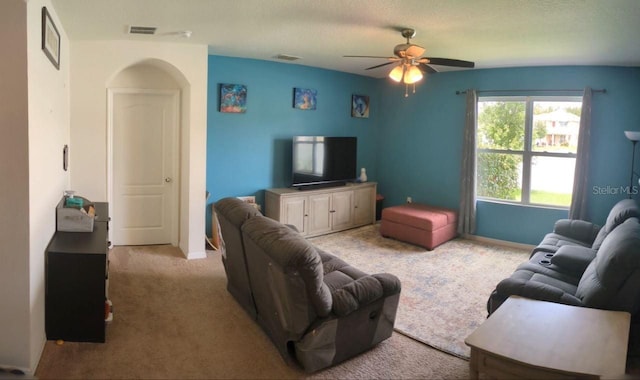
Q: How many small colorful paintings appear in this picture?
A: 3